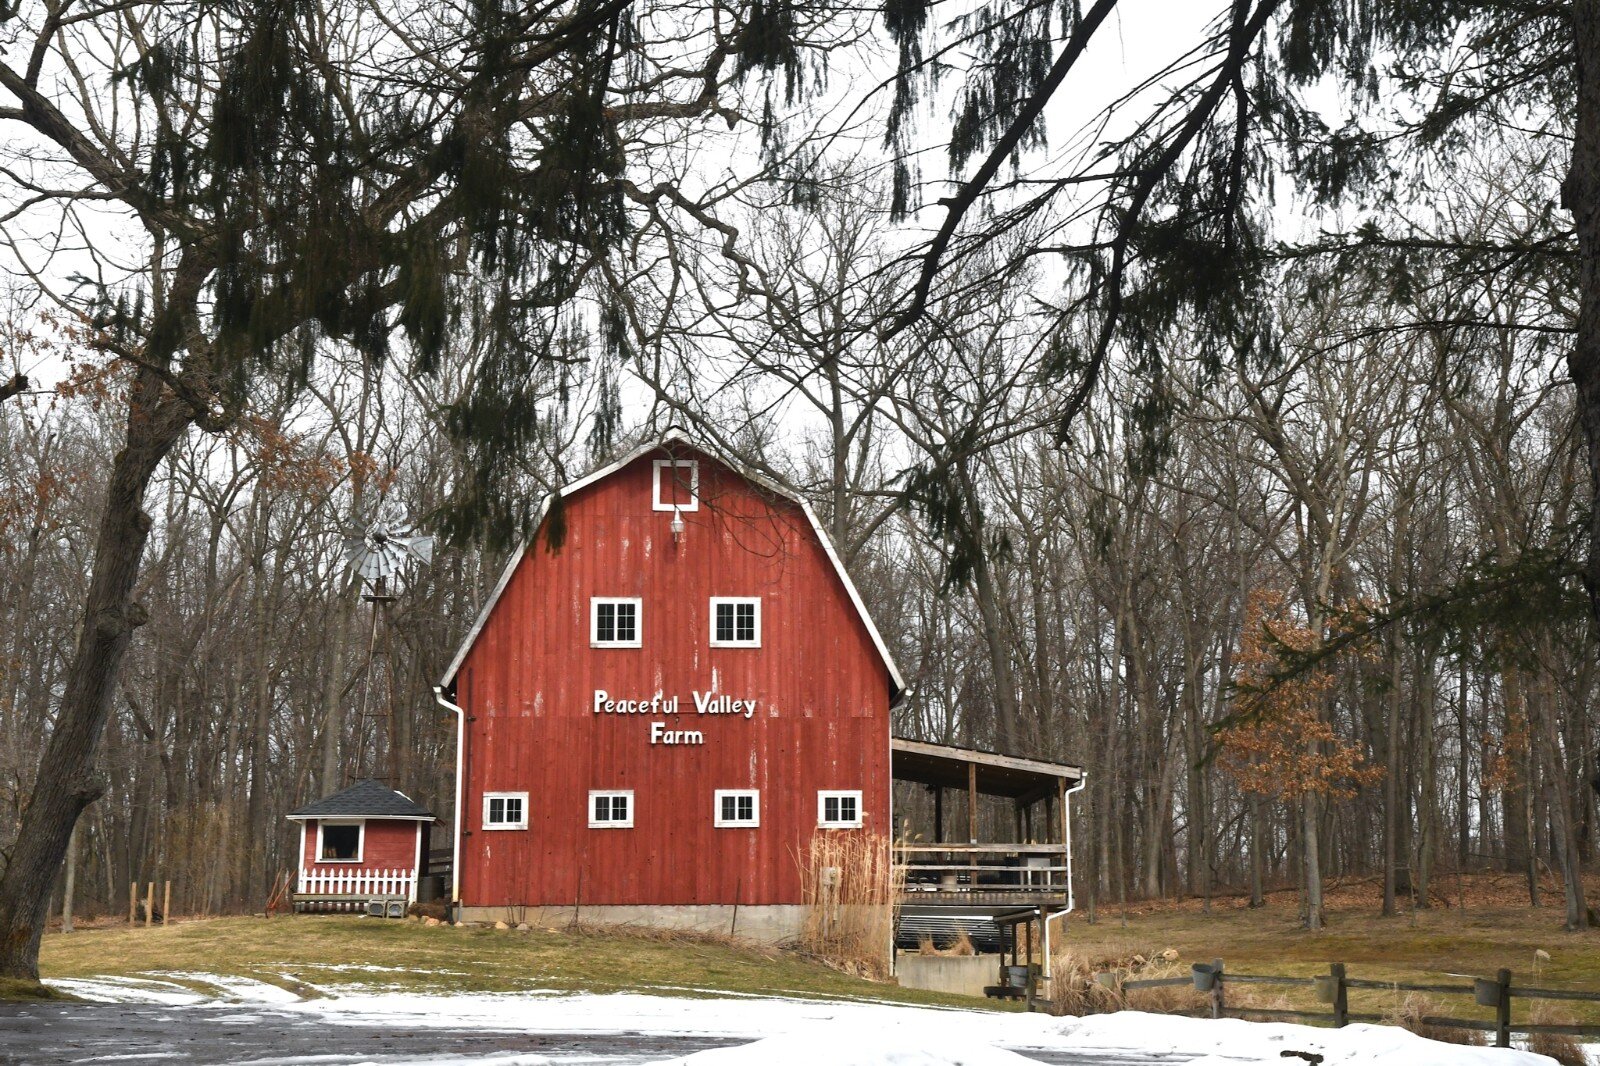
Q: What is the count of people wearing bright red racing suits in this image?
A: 0